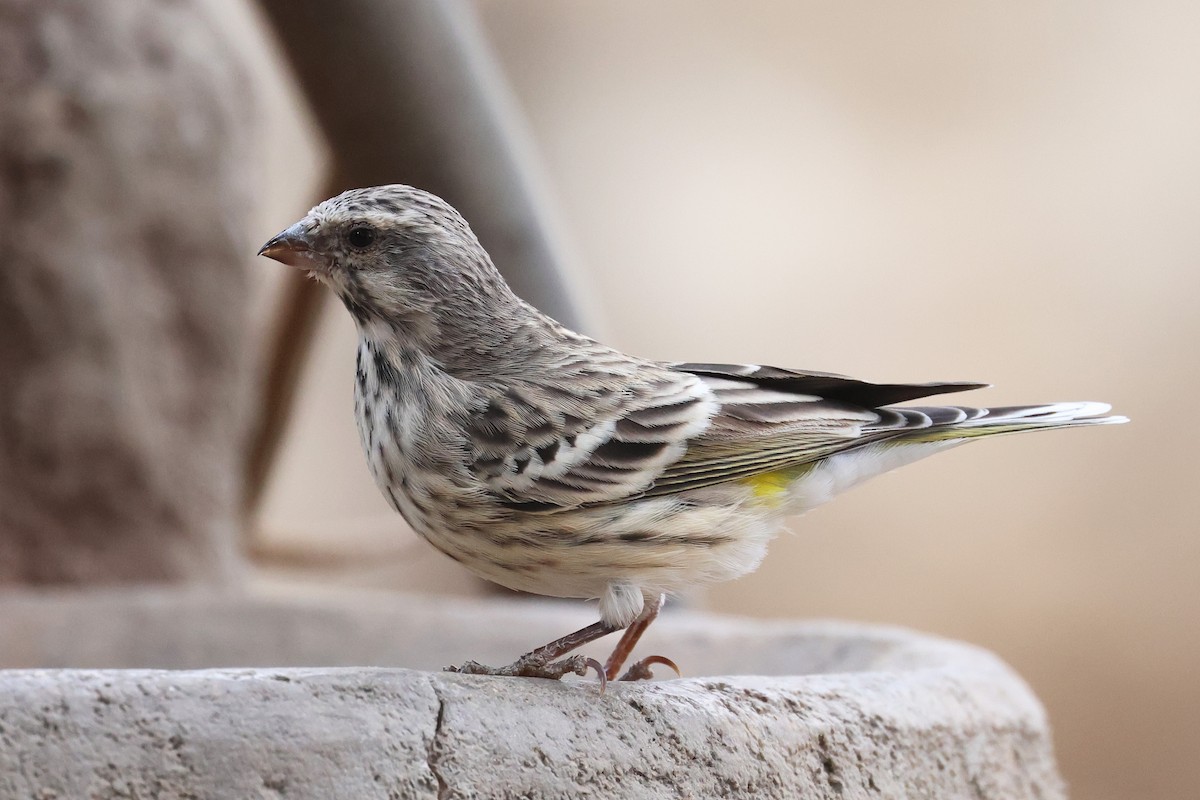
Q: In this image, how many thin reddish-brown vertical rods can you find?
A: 2